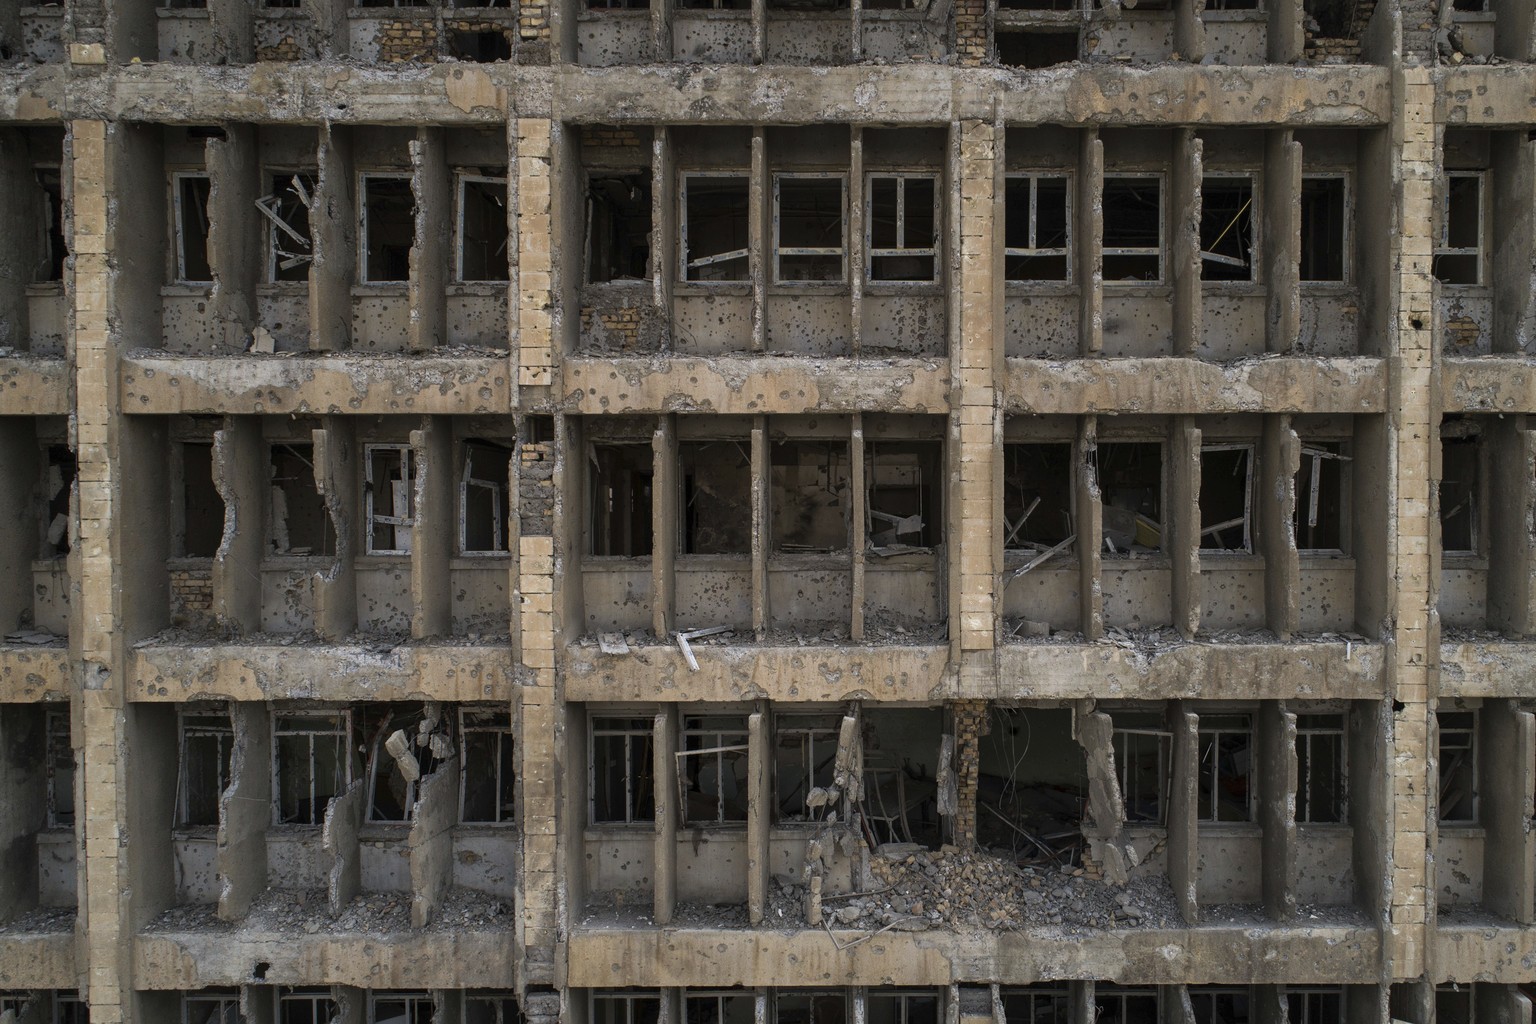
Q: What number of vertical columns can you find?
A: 4